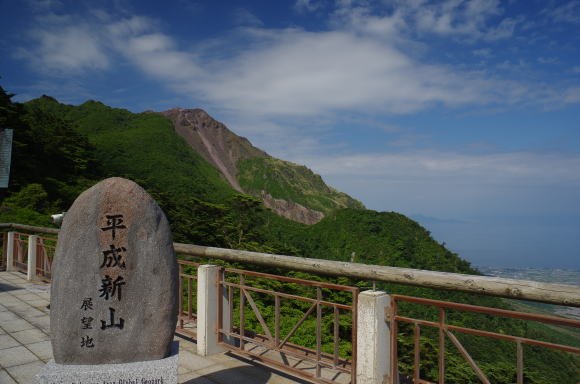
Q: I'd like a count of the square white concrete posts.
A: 4